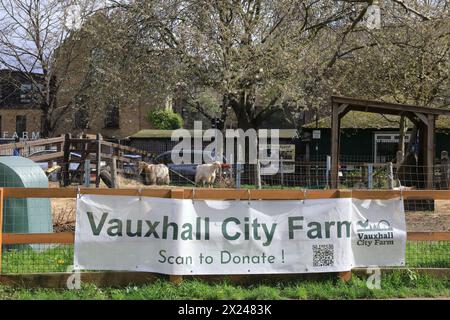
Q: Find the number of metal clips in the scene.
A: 6